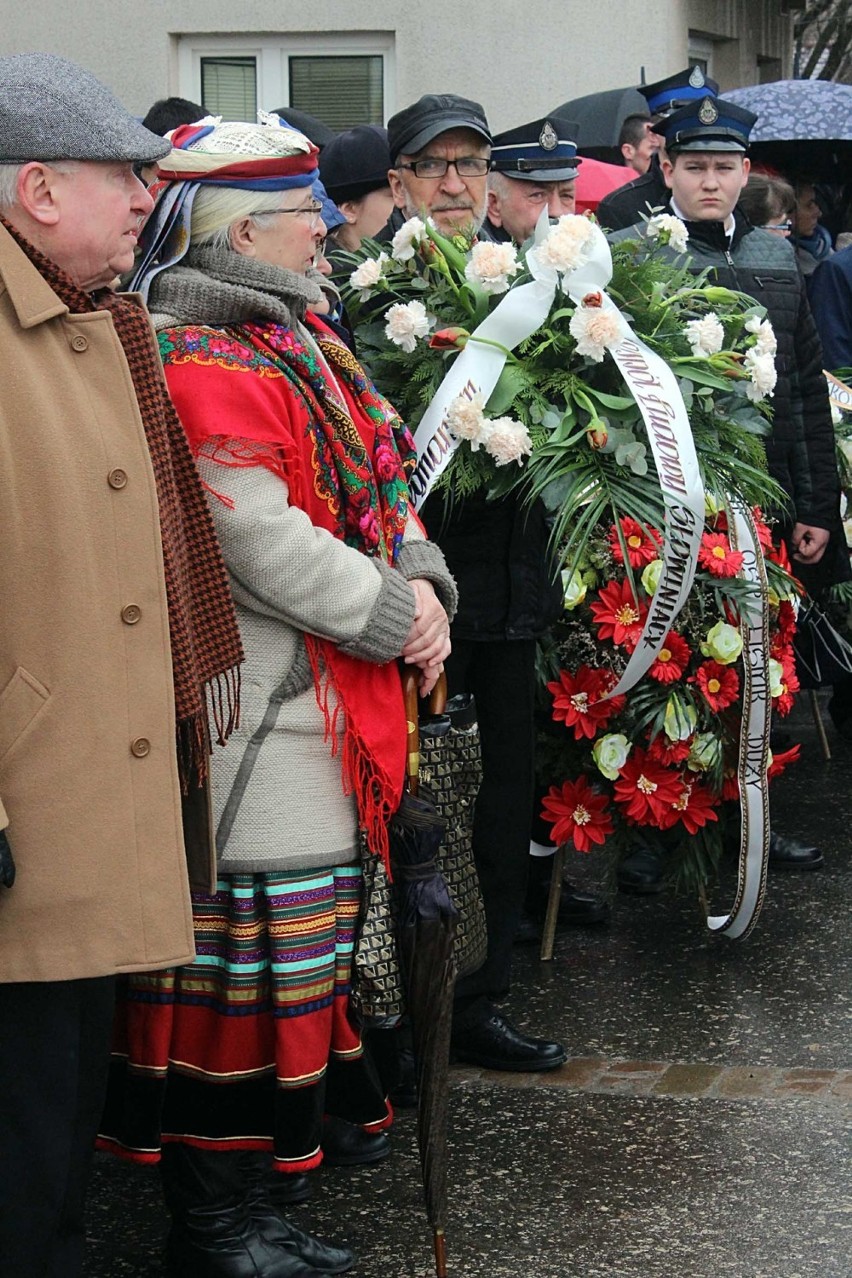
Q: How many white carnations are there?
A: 13